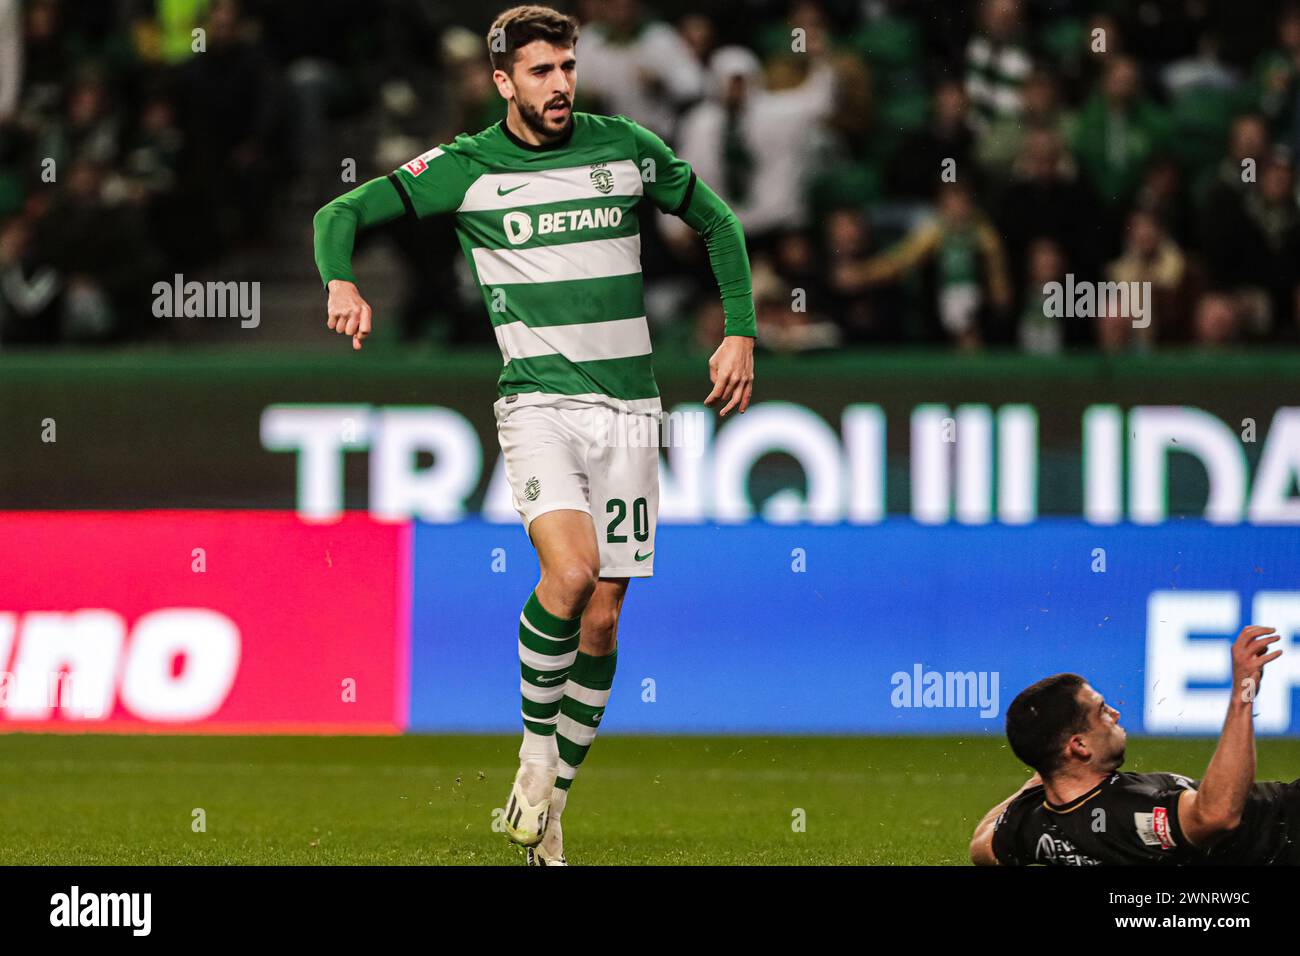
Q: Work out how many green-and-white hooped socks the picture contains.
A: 2